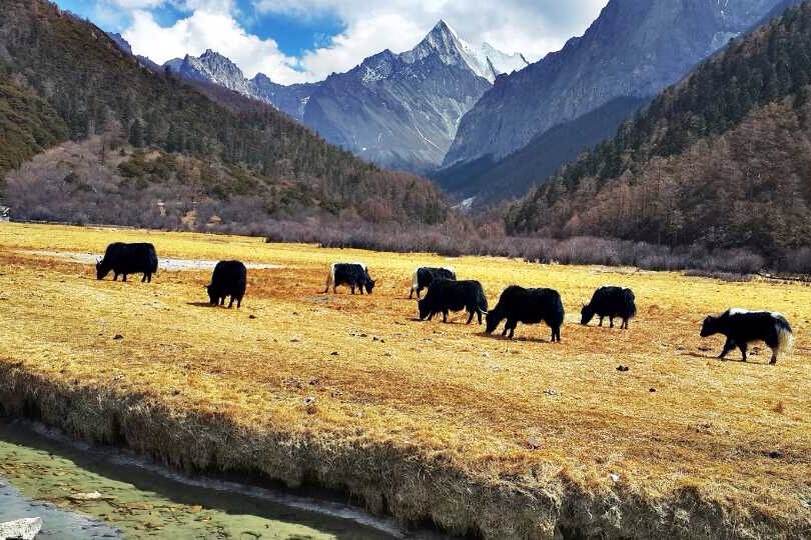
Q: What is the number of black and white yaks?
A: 3